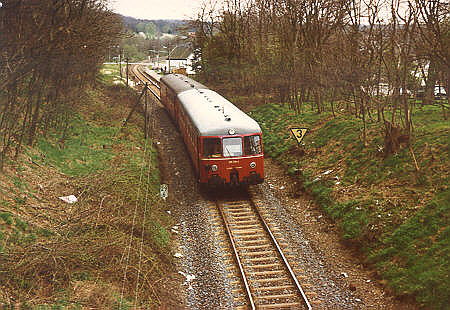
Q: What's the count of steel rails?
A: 2